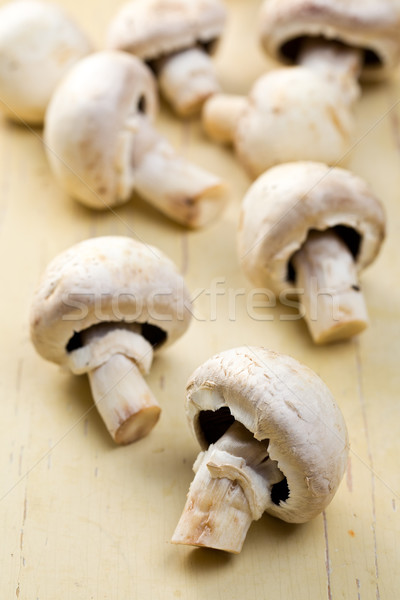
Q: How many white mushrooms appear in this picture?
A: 8